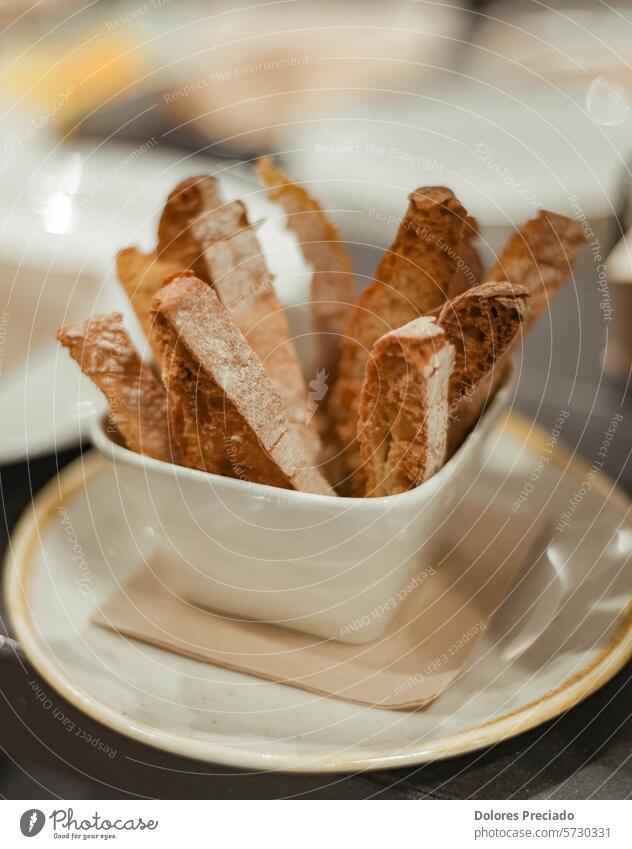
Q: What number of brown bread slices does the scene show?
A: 9